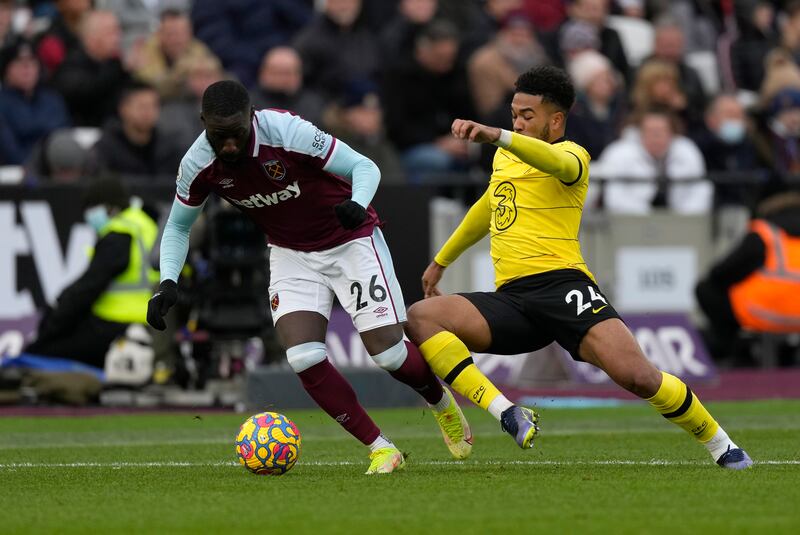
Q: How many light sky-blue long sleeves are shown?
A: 2